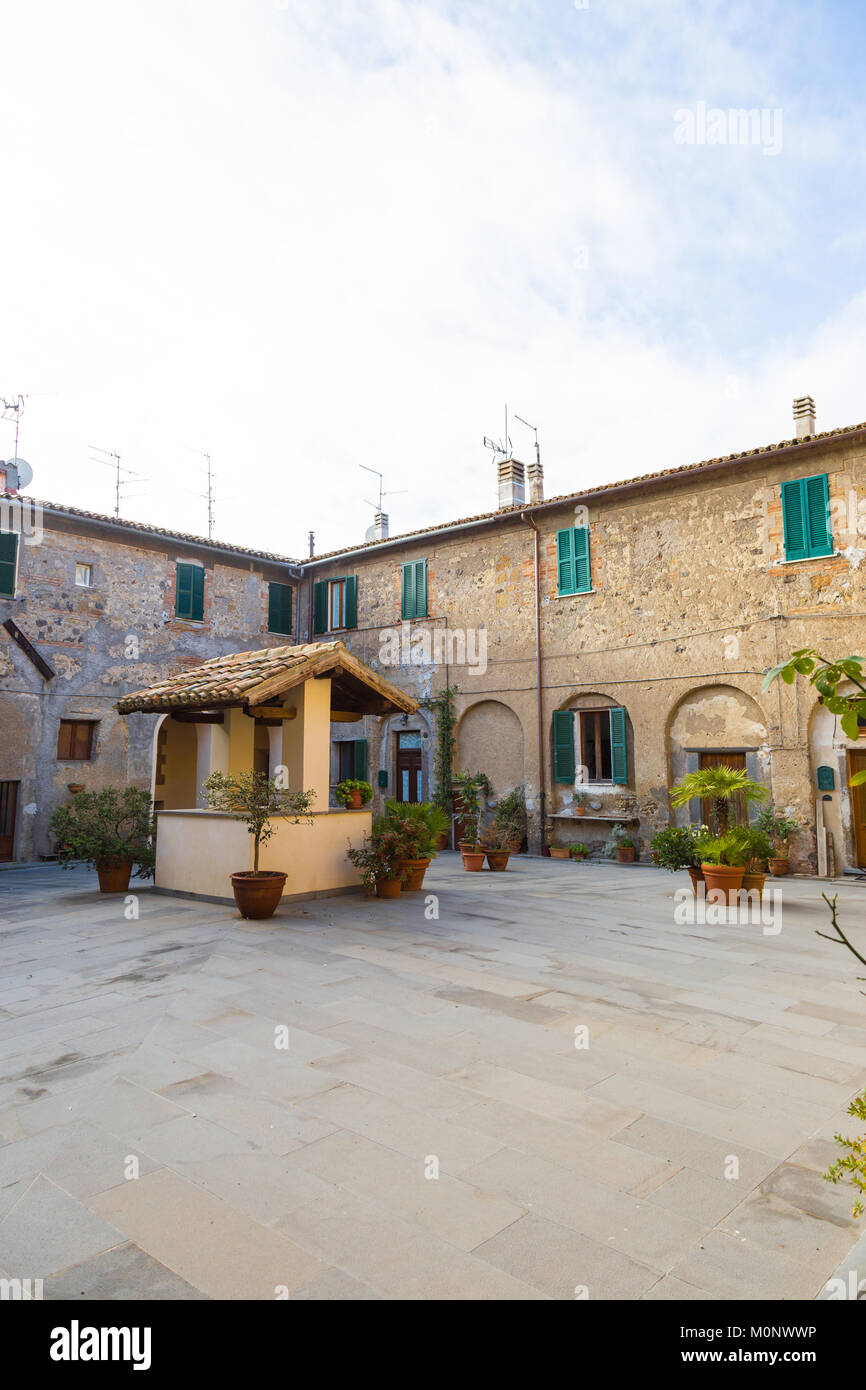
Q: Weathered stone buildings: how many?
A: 2